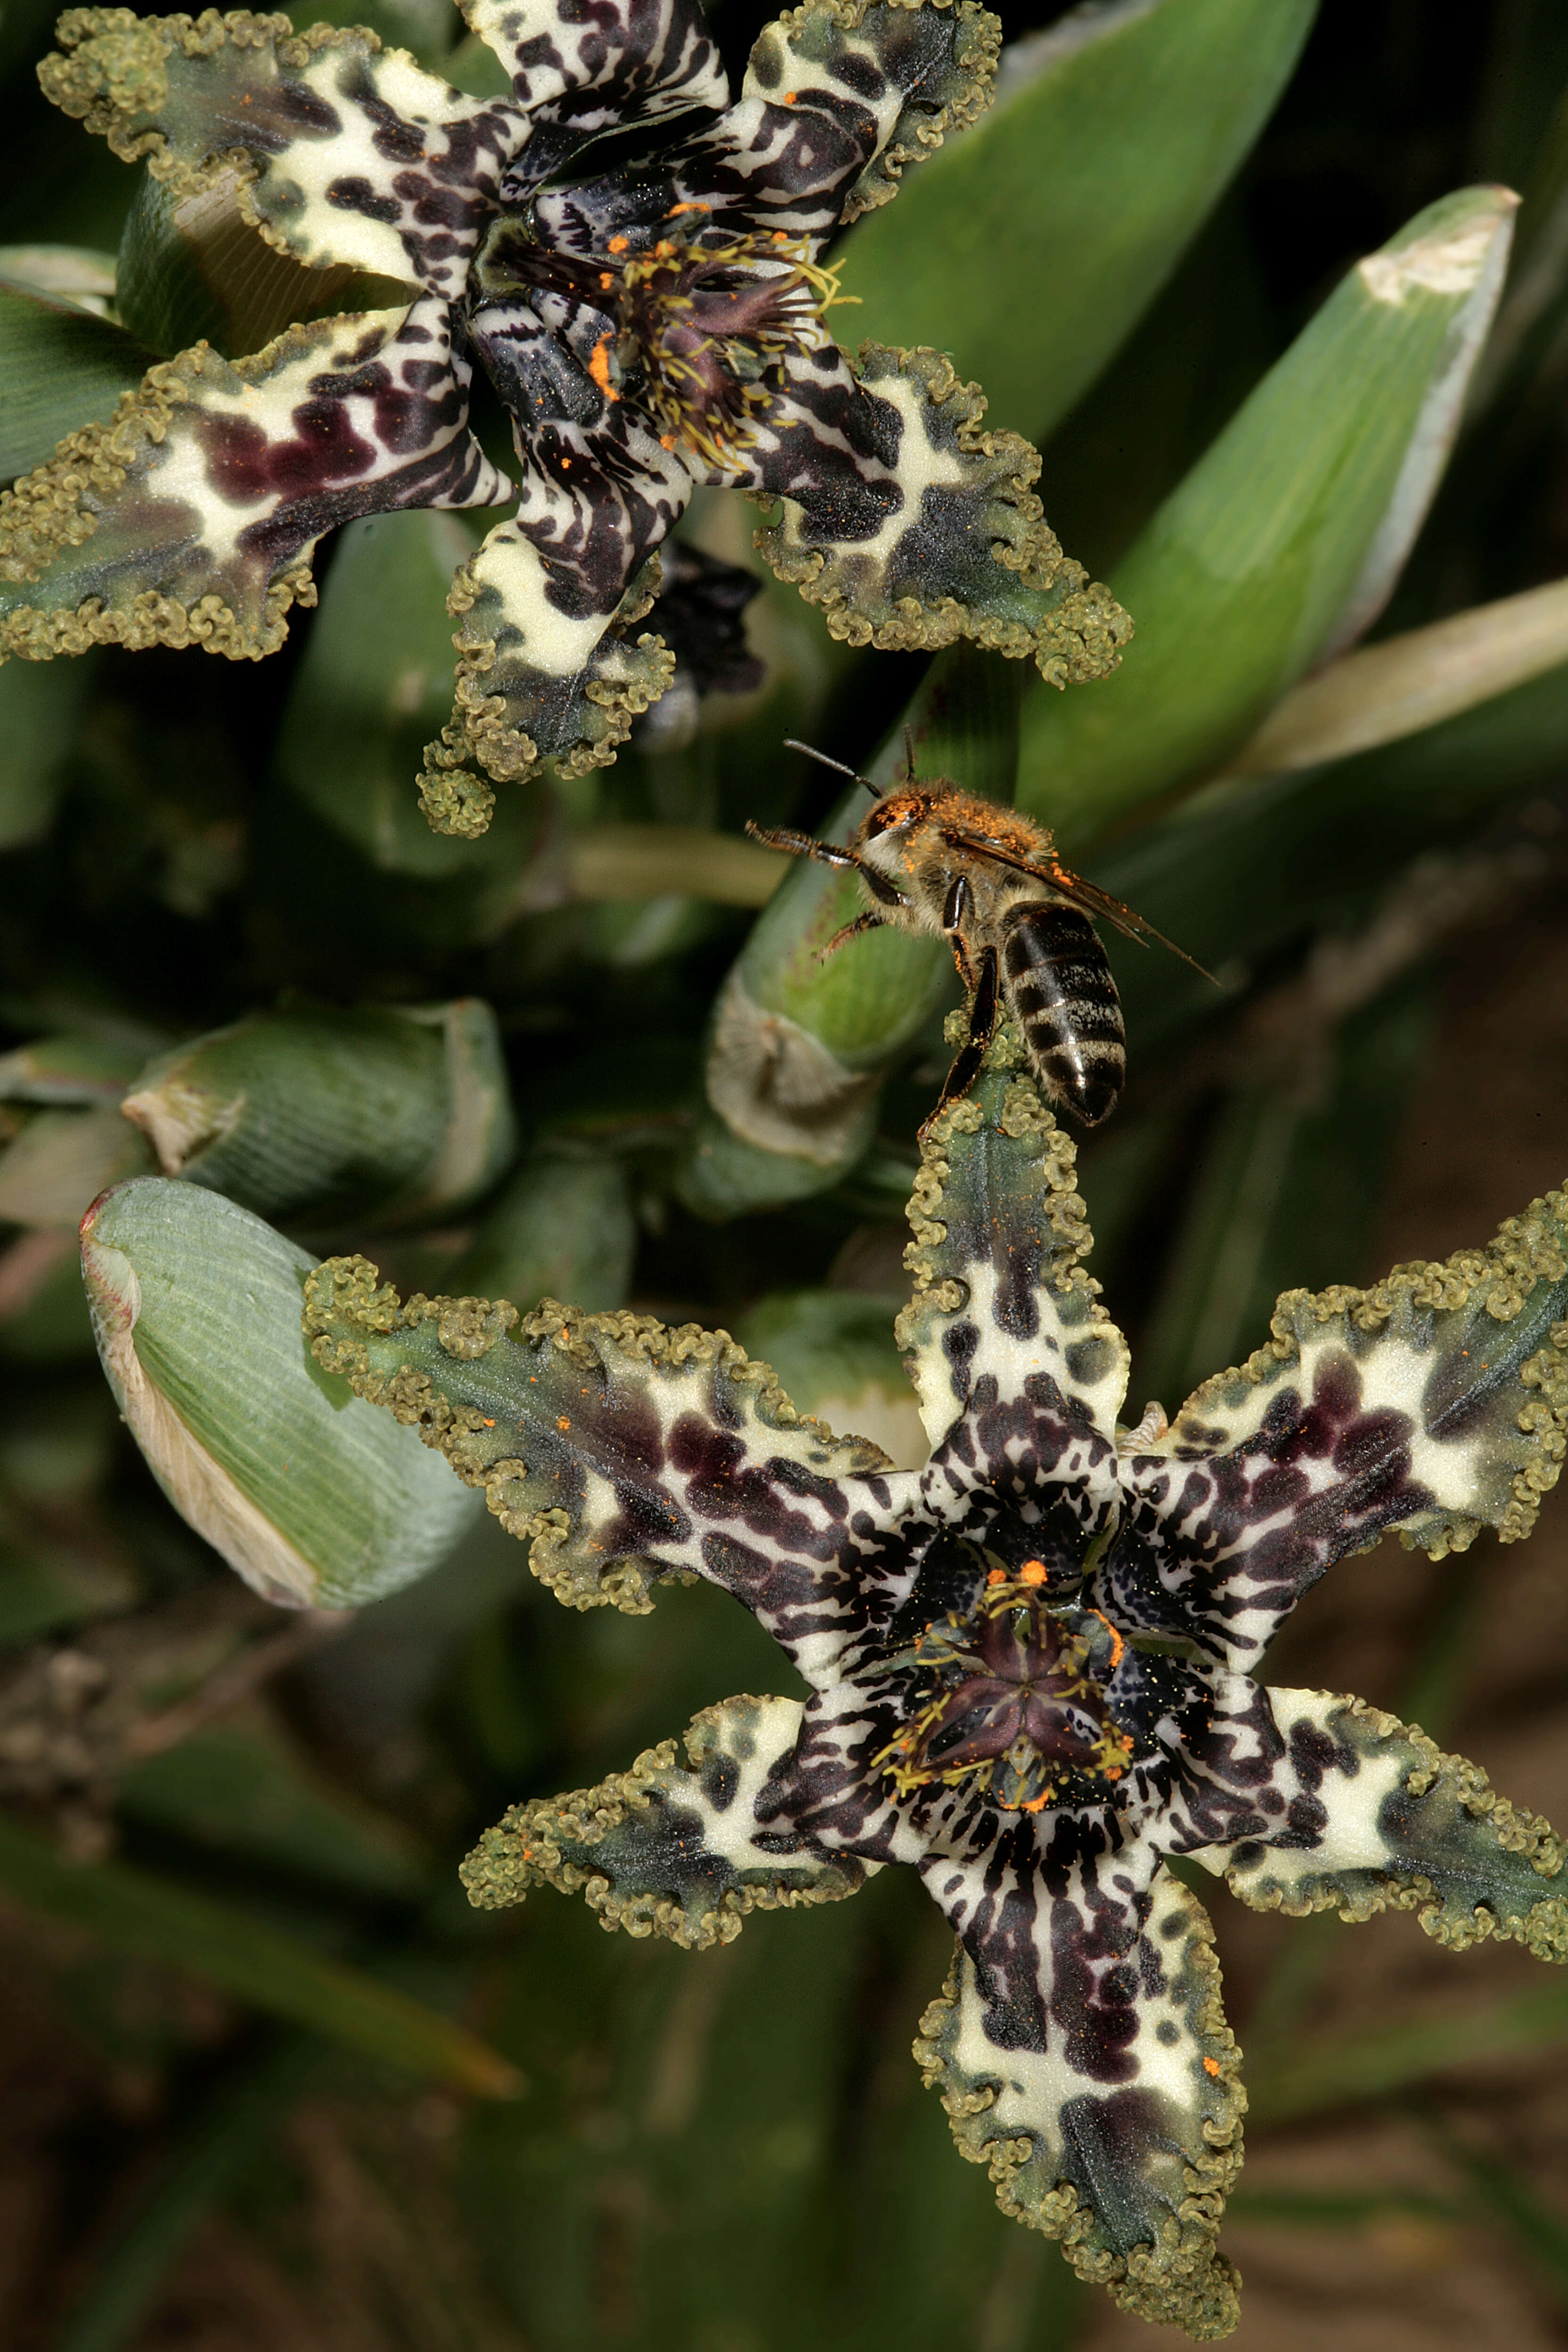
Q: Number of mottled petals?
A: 12